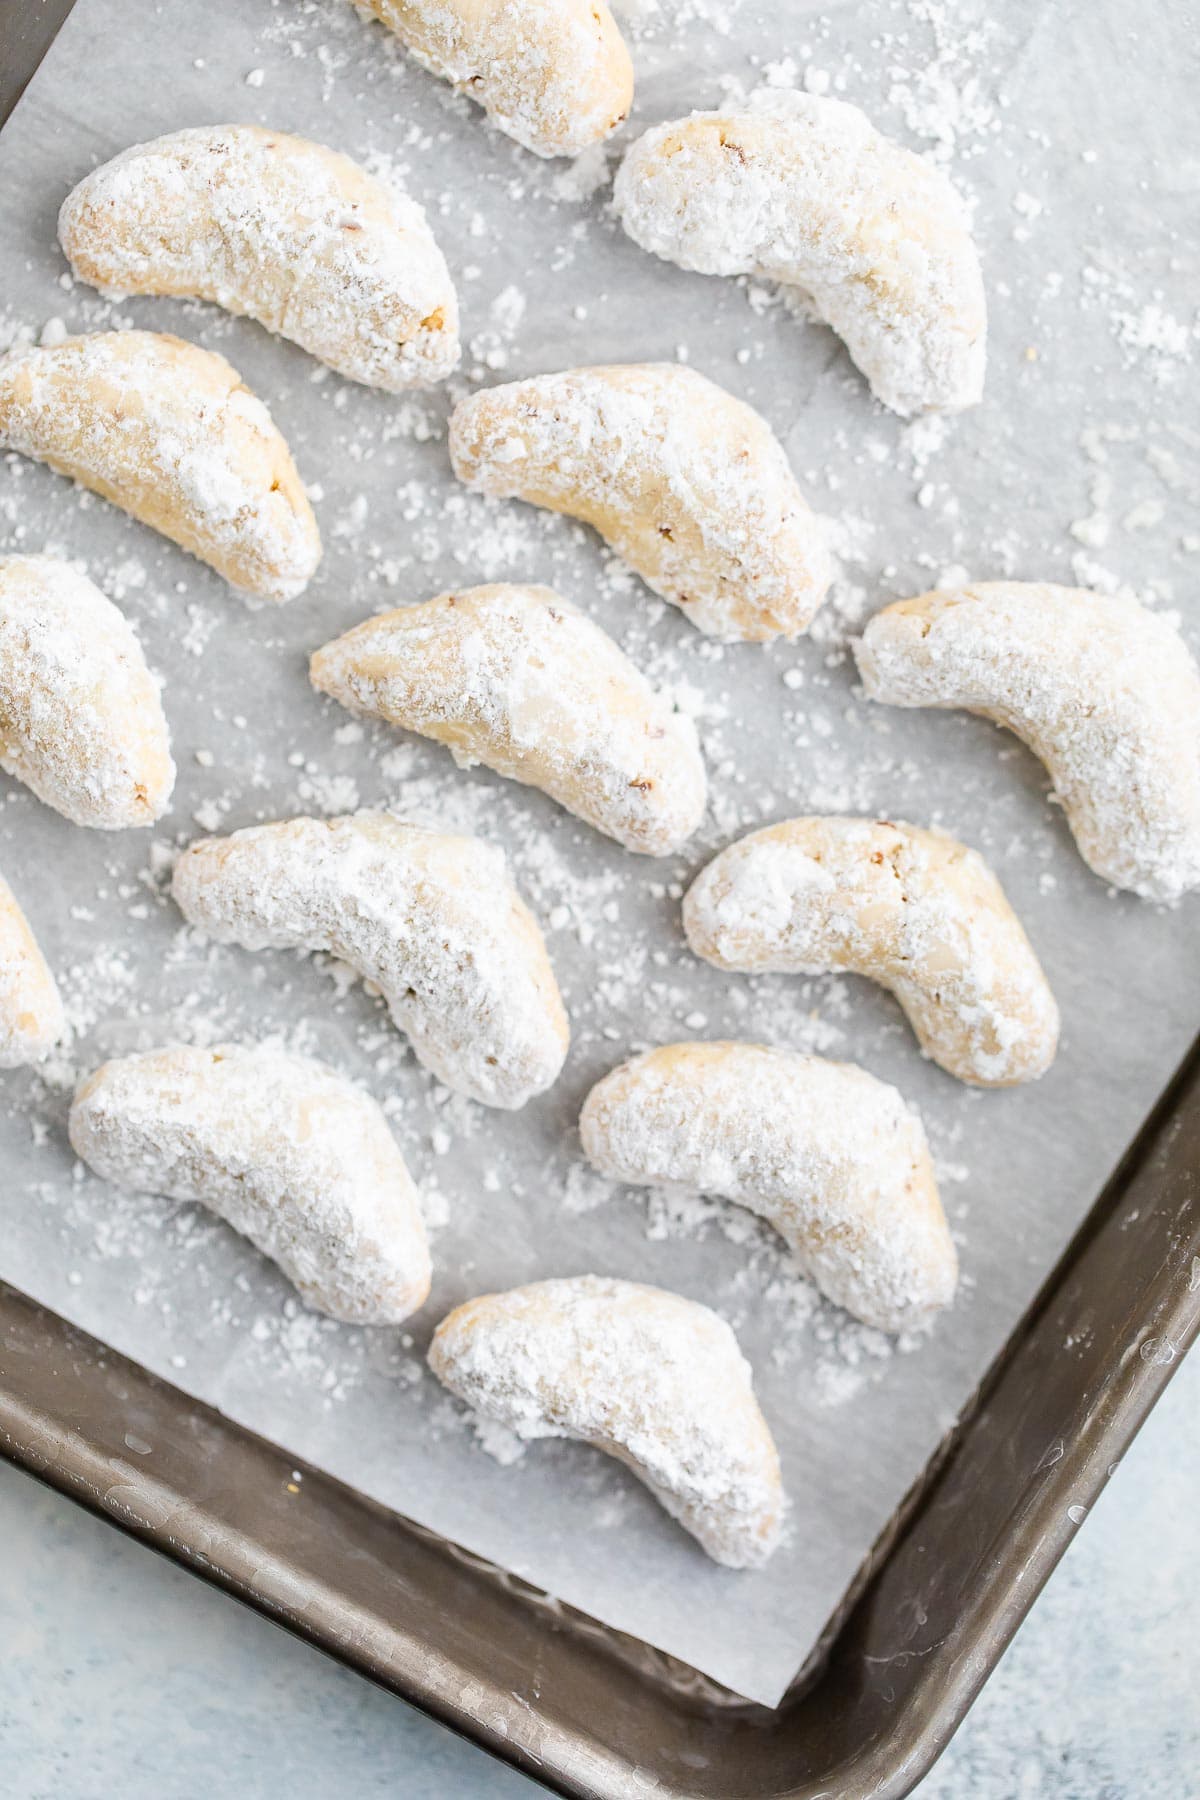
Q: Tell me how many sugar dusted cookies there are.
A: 14